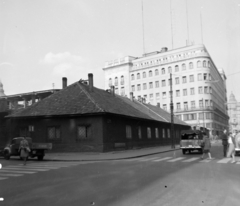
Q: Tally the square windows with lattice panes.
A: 2